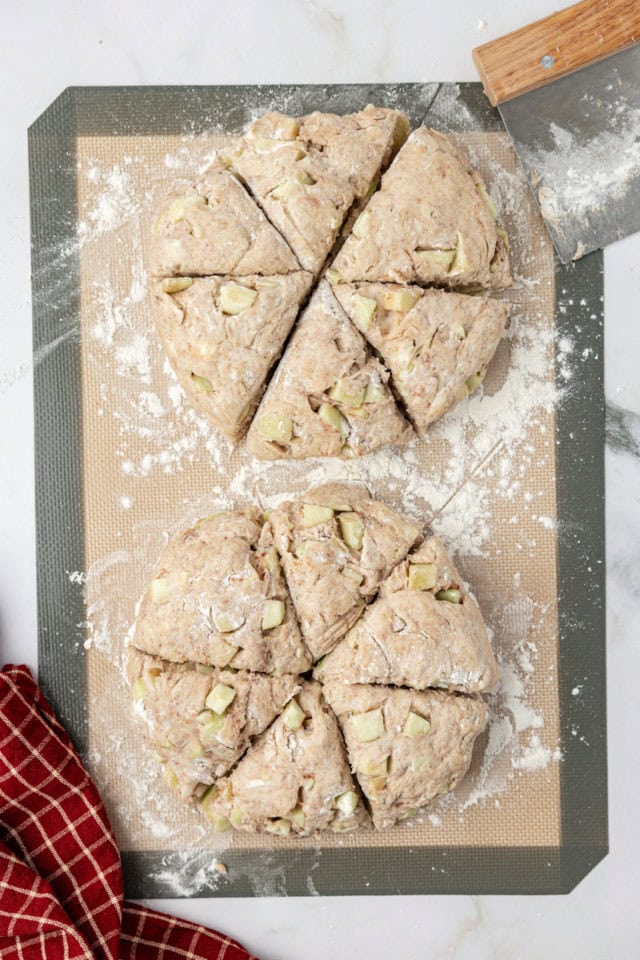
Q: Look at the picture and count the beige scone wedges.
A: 12